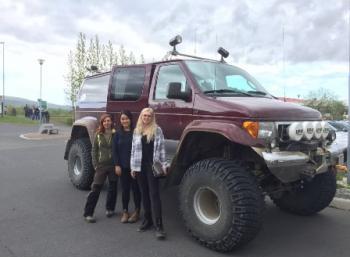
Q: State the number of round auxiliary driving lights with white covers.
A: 4